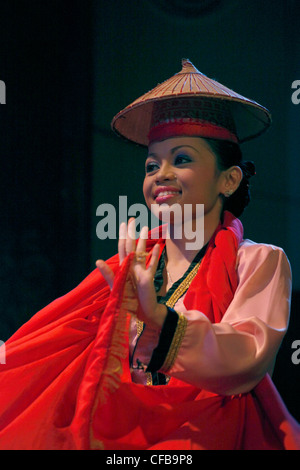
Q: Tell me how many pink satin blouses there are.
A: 1